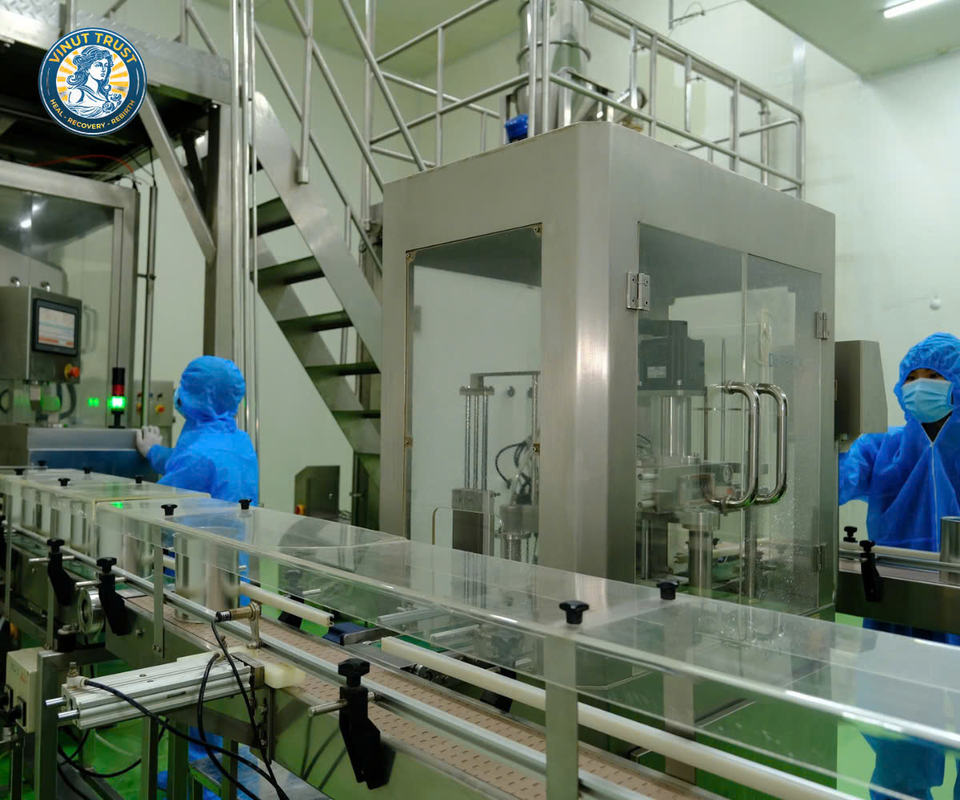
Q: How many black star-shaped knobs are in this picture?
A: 14